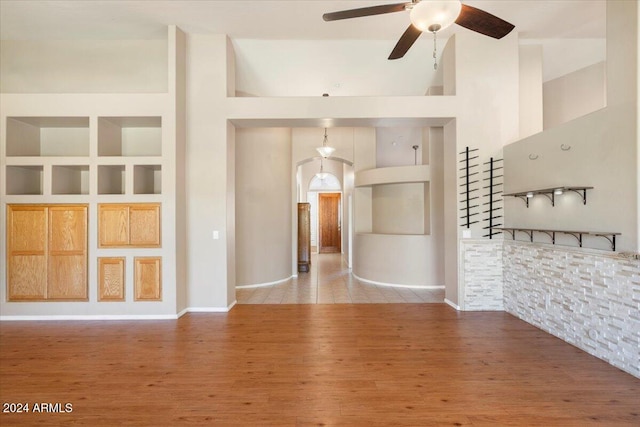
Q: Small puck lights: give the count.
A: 2